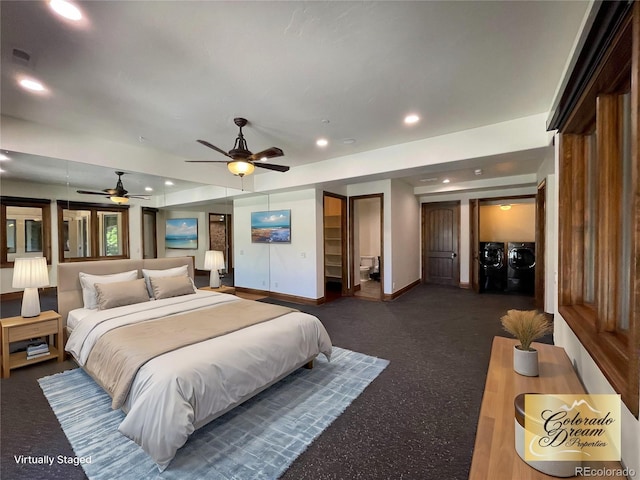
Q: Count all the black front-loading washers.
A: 2